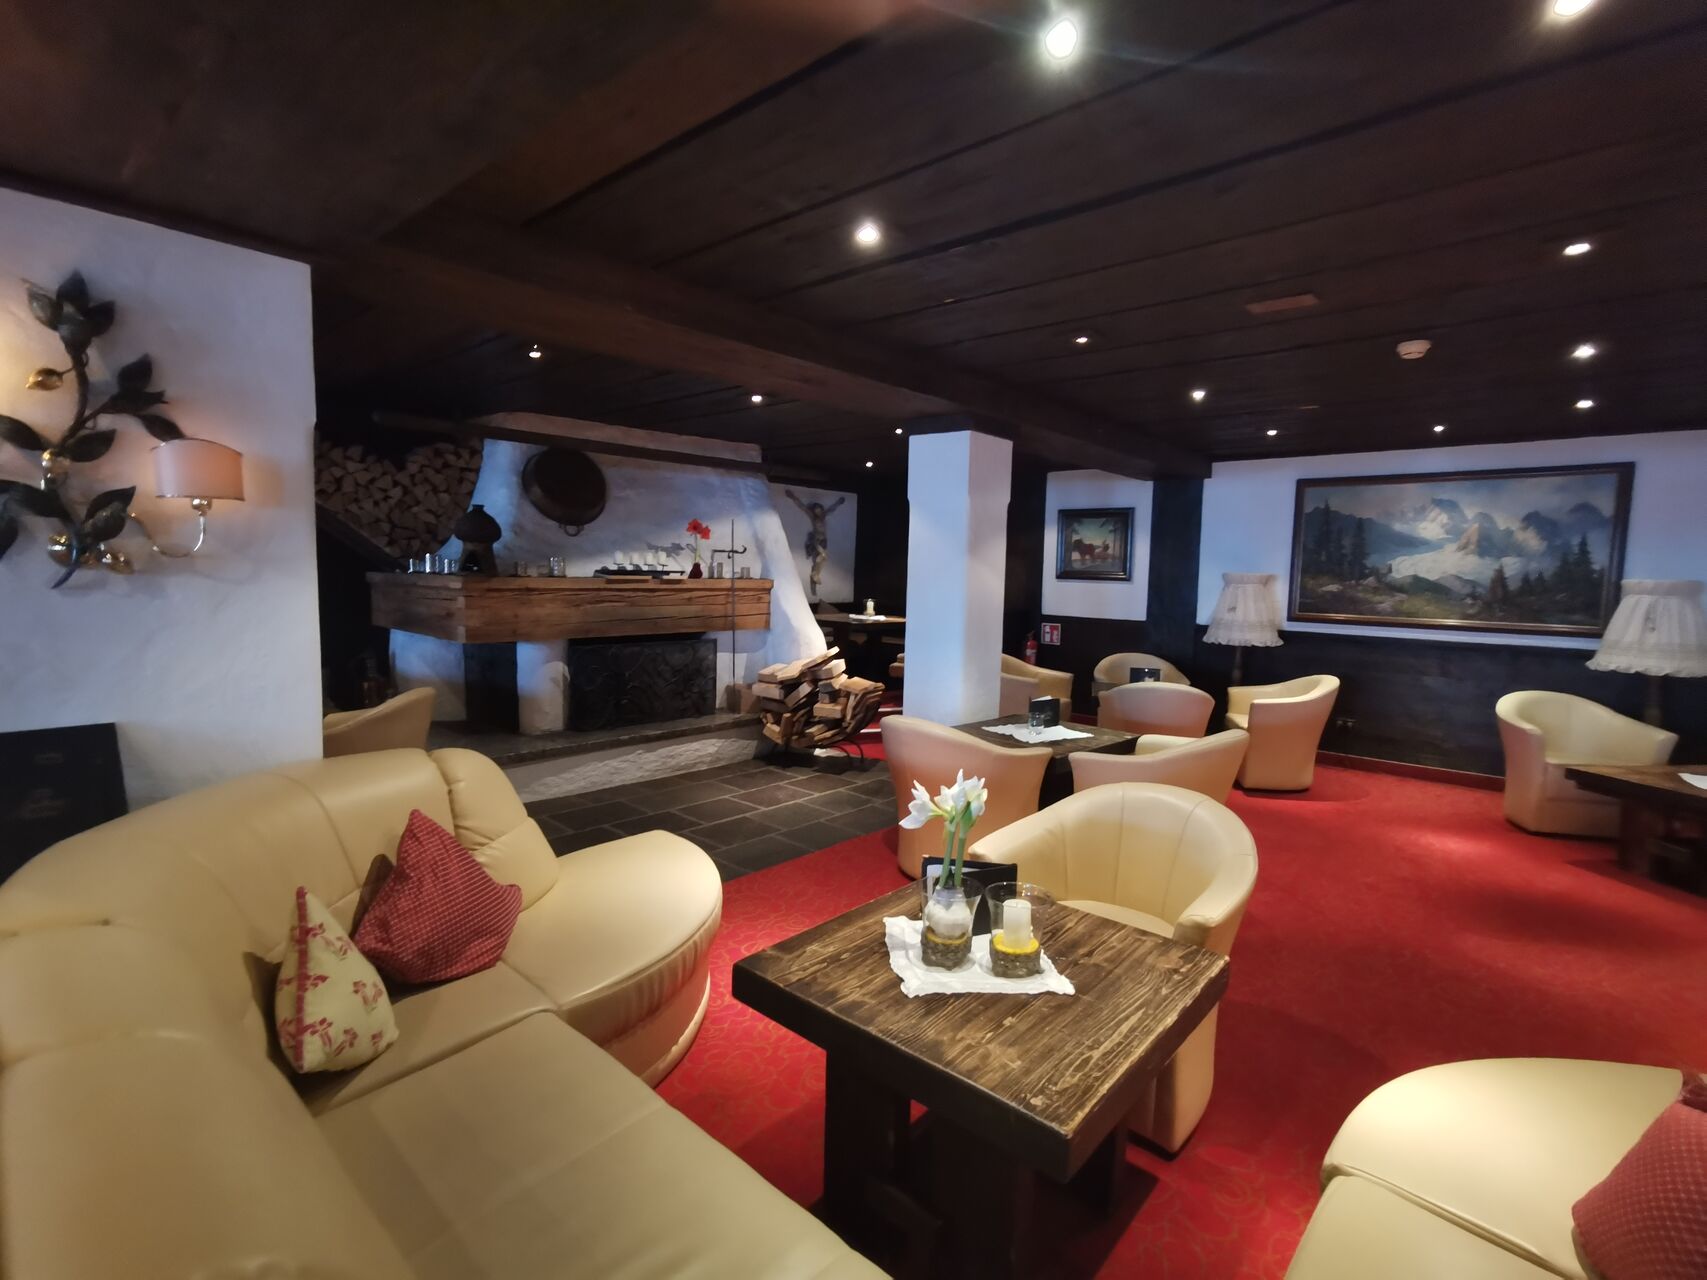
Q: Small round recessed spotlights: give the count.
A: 14